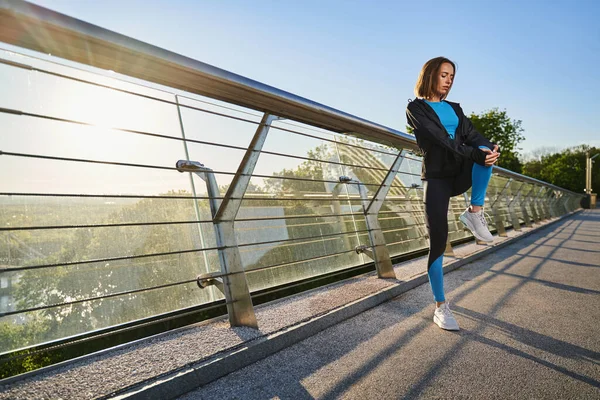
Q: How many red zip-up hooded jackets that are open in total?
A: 0